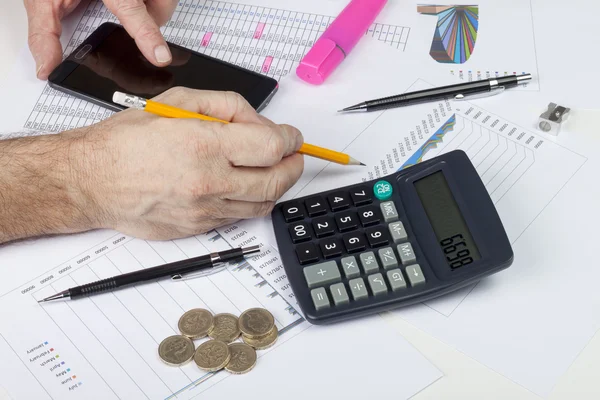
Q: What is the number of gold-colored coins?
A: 7